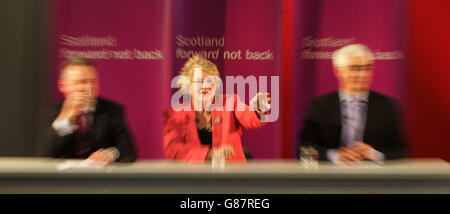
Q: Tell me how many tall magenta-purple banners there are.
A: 3